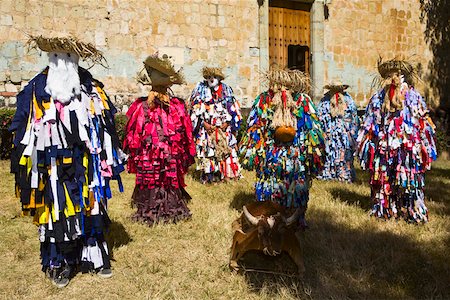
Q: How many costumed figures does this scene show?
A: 6